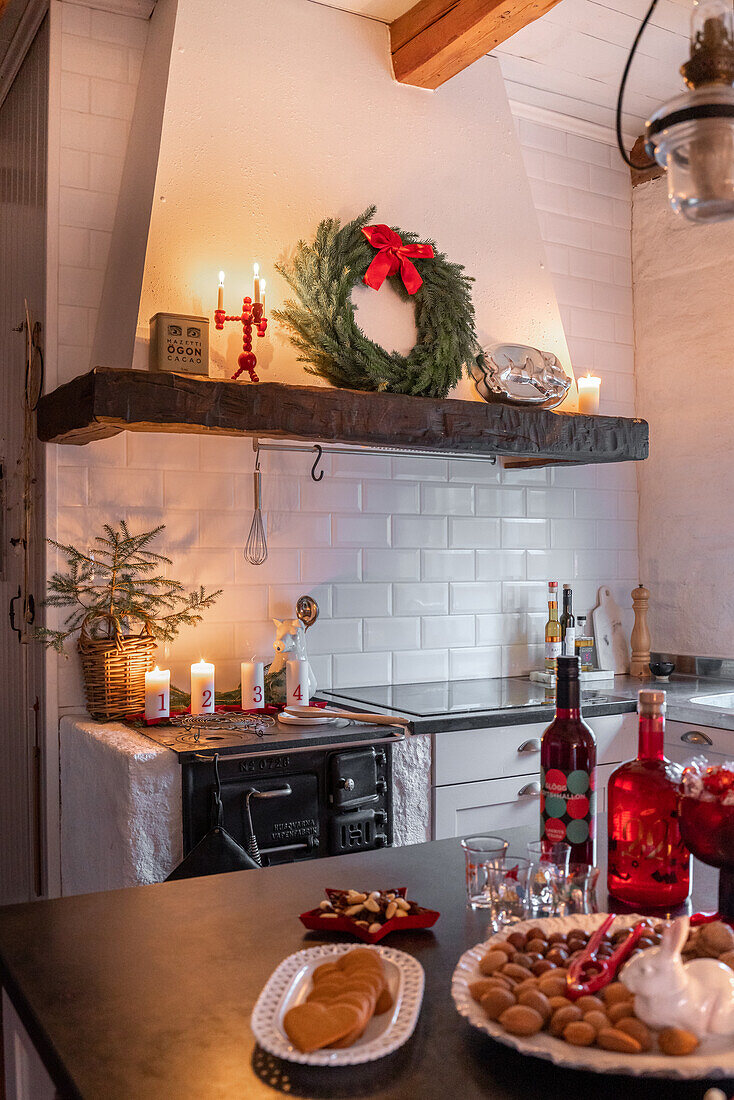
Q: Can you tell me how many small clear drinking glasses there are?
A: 4